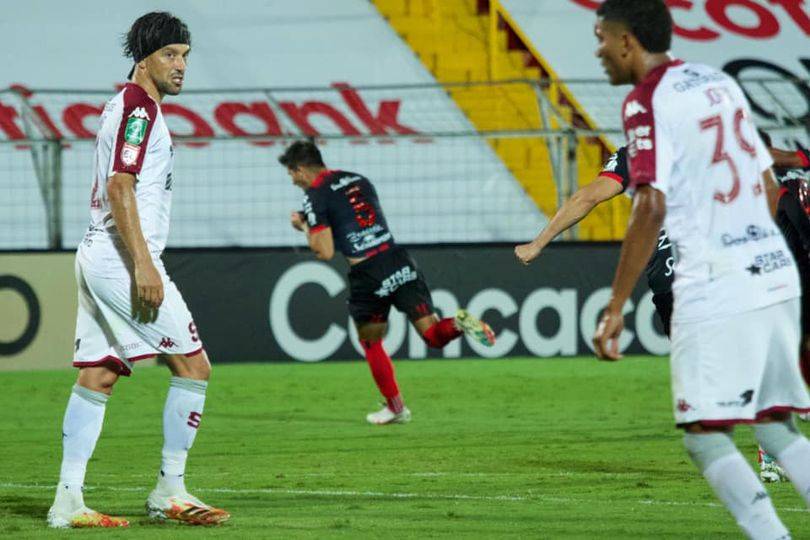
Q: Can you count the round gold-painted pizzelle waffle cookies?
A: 0